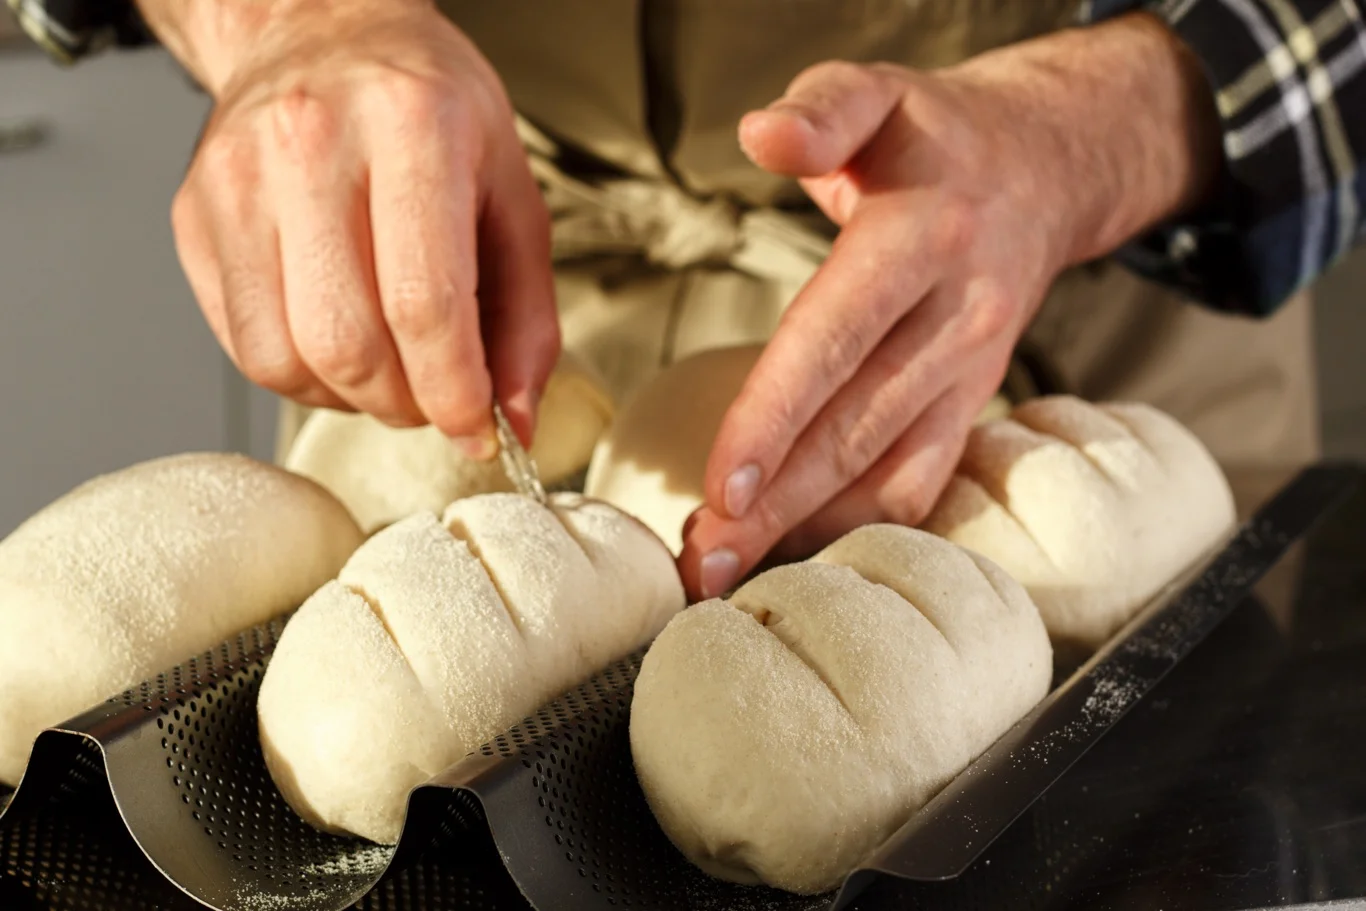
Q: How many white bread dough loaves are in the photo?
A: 6